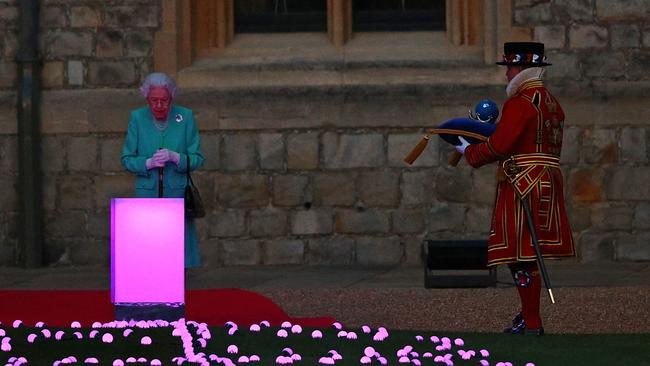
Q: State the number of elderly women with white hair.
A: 1